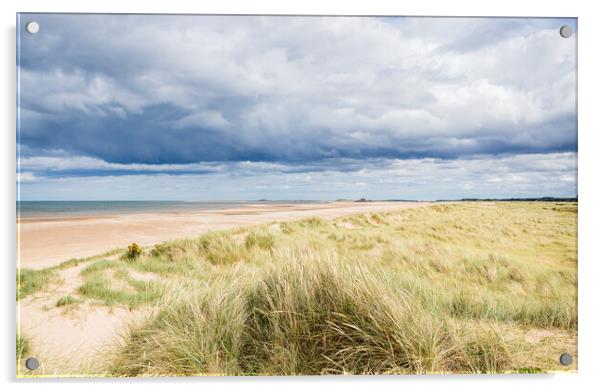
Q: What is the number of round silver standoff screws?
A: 4